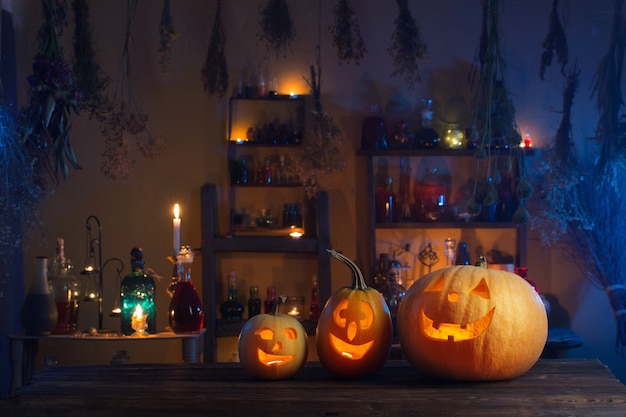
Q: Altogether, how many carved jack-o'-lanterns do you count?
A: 3